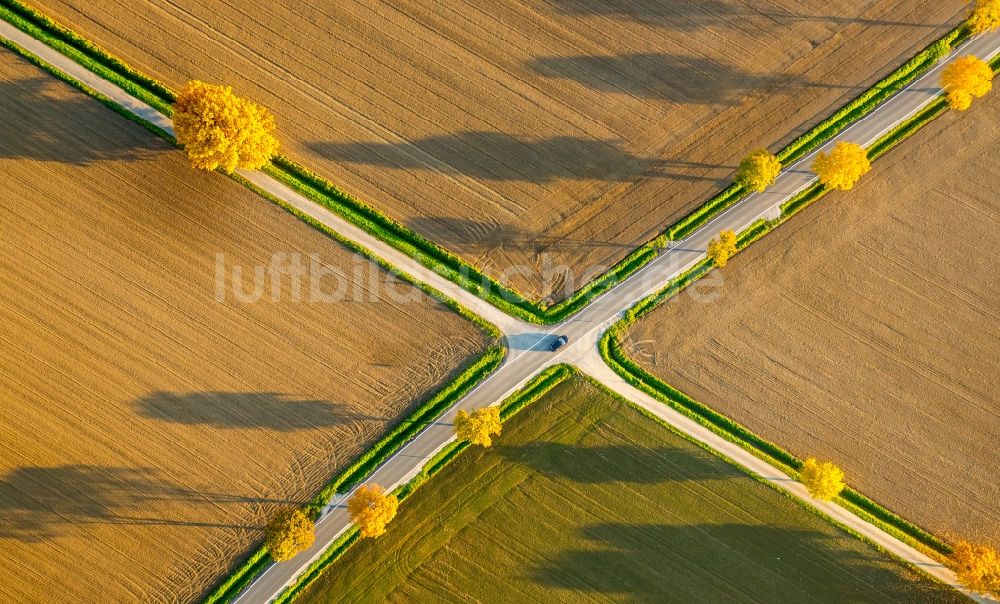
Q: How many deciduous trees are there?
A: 11